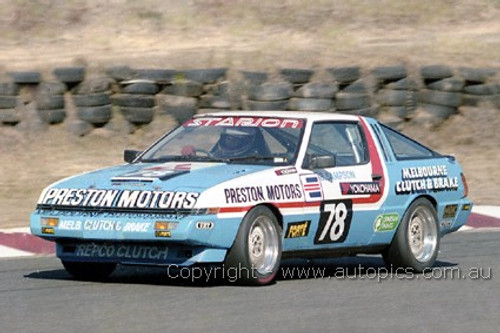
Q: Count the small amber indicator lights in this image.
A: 2